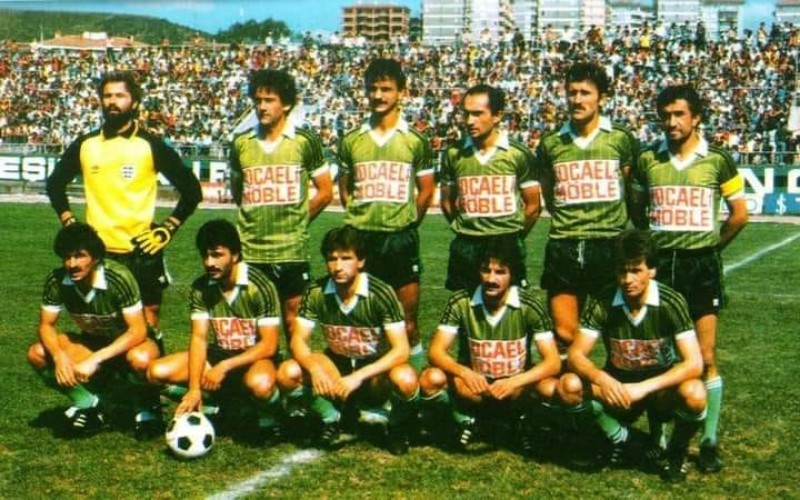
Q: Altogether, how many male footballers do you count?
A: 11